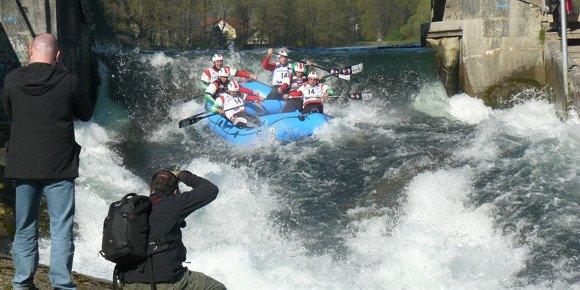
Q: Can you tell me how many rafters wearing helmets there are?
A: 6